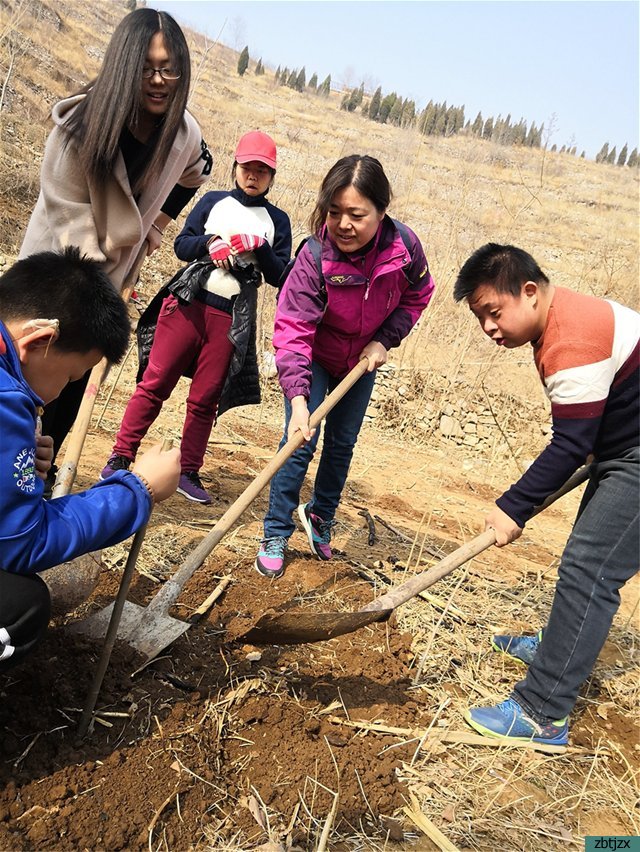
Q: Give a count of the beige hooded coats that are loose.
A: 1